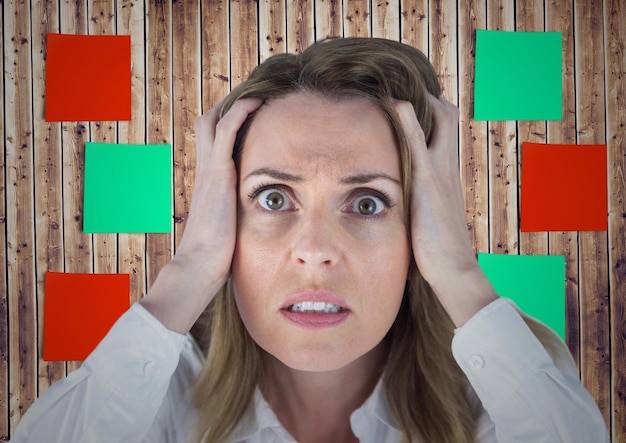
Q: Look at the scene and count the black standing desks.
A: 0